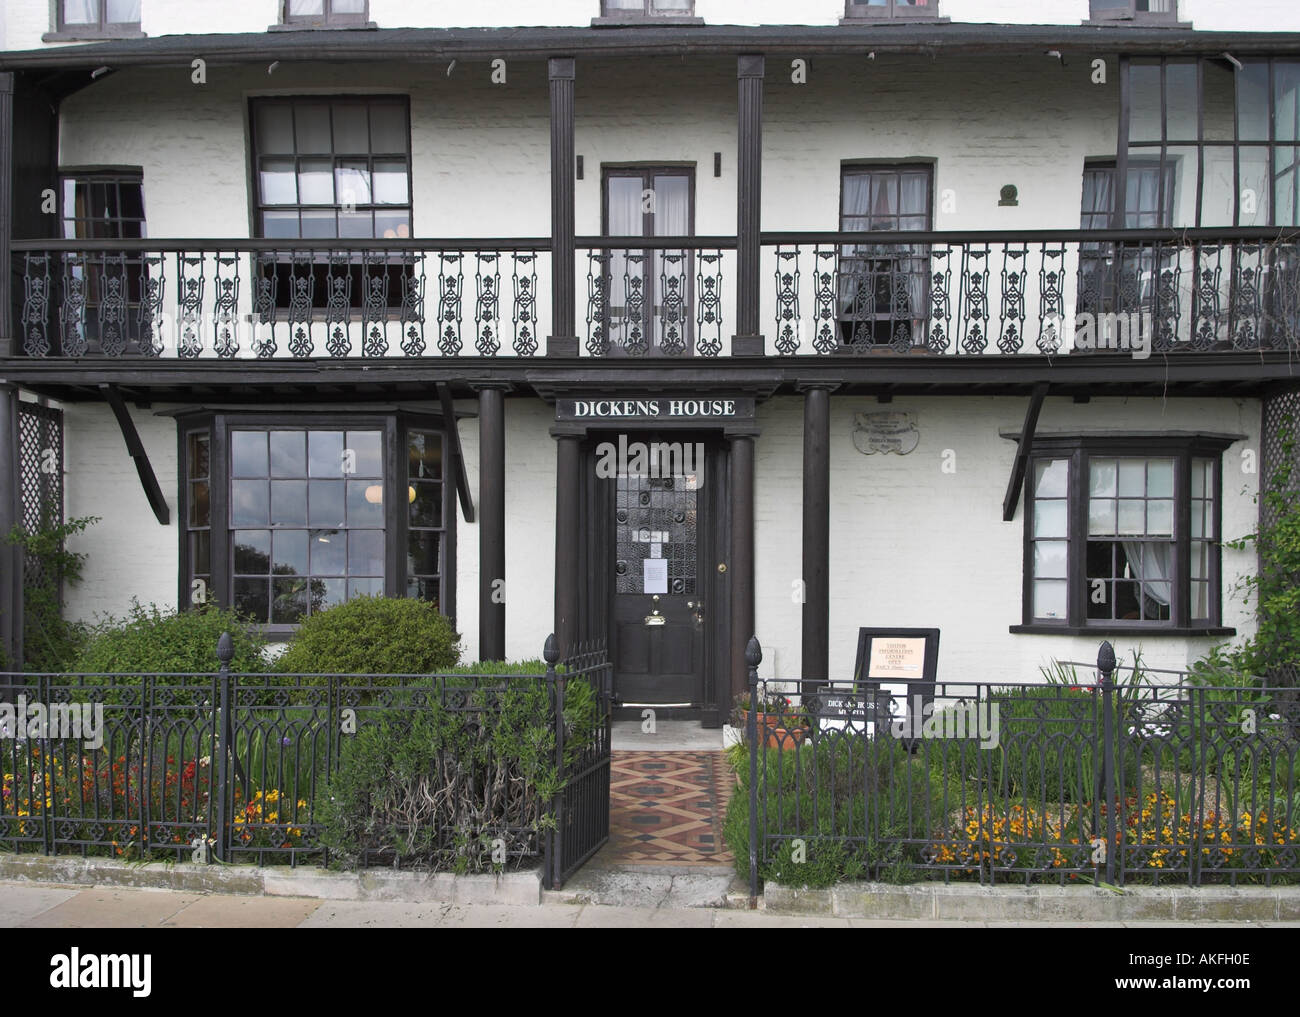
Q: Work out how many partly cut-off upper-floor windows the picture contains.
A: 5